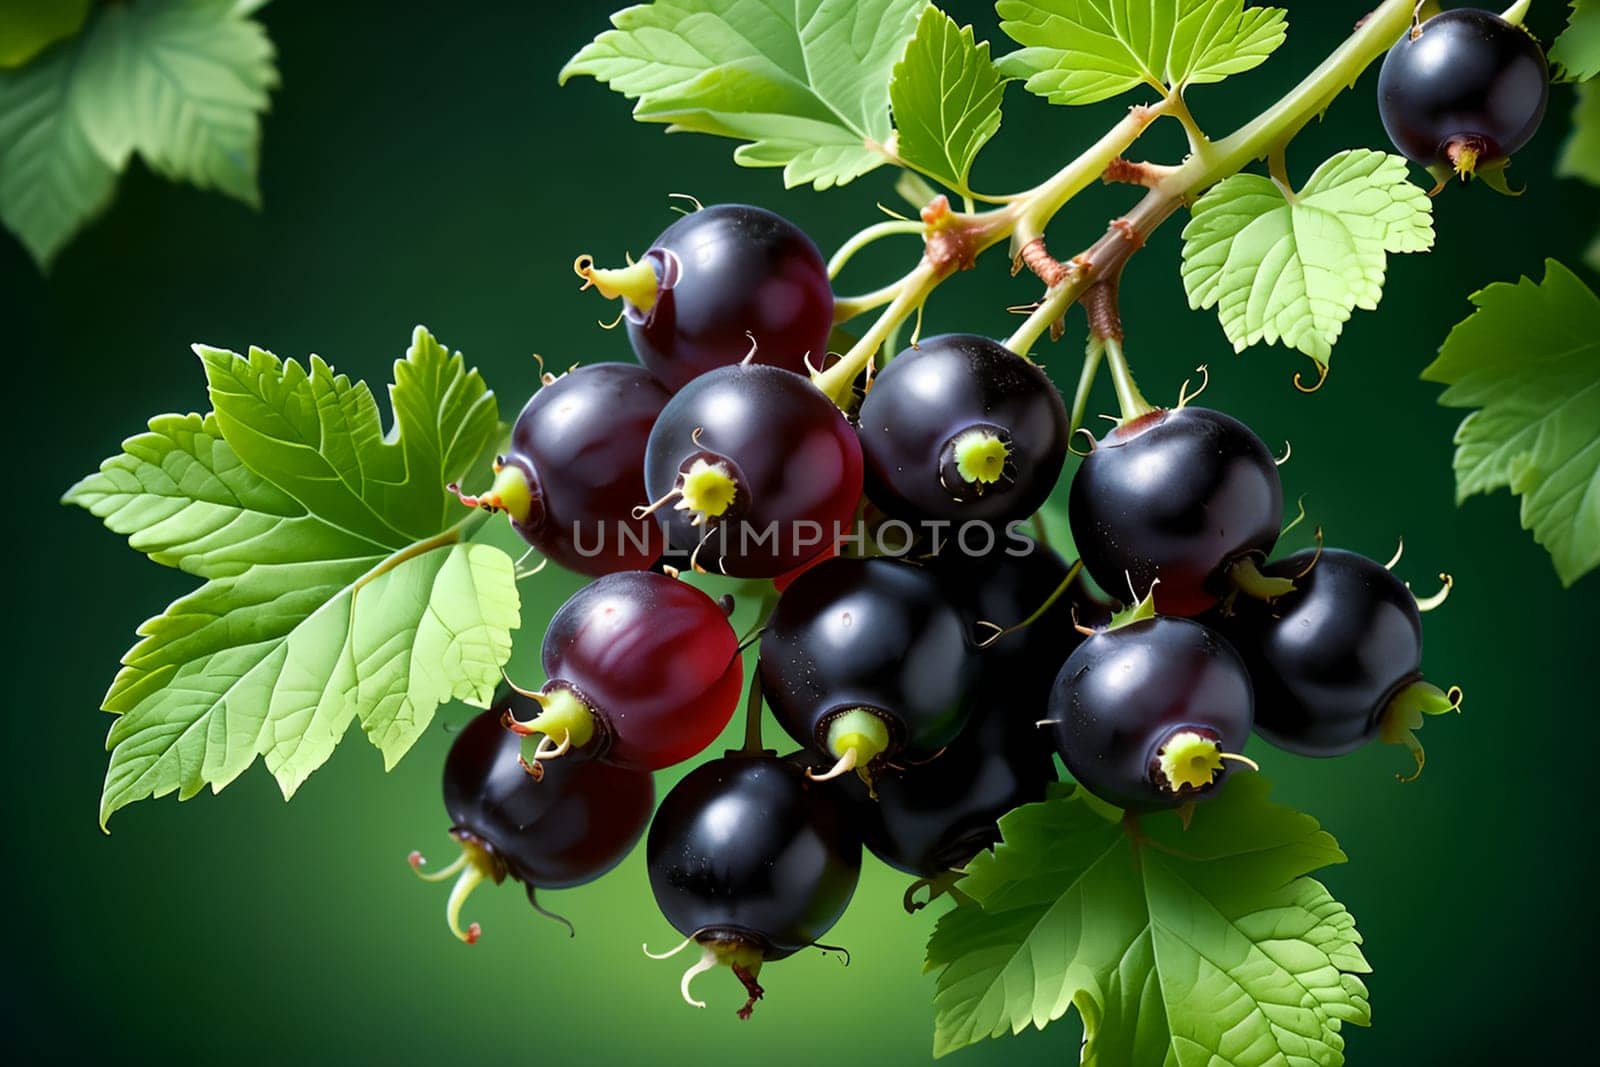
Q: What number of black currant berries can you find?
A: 14